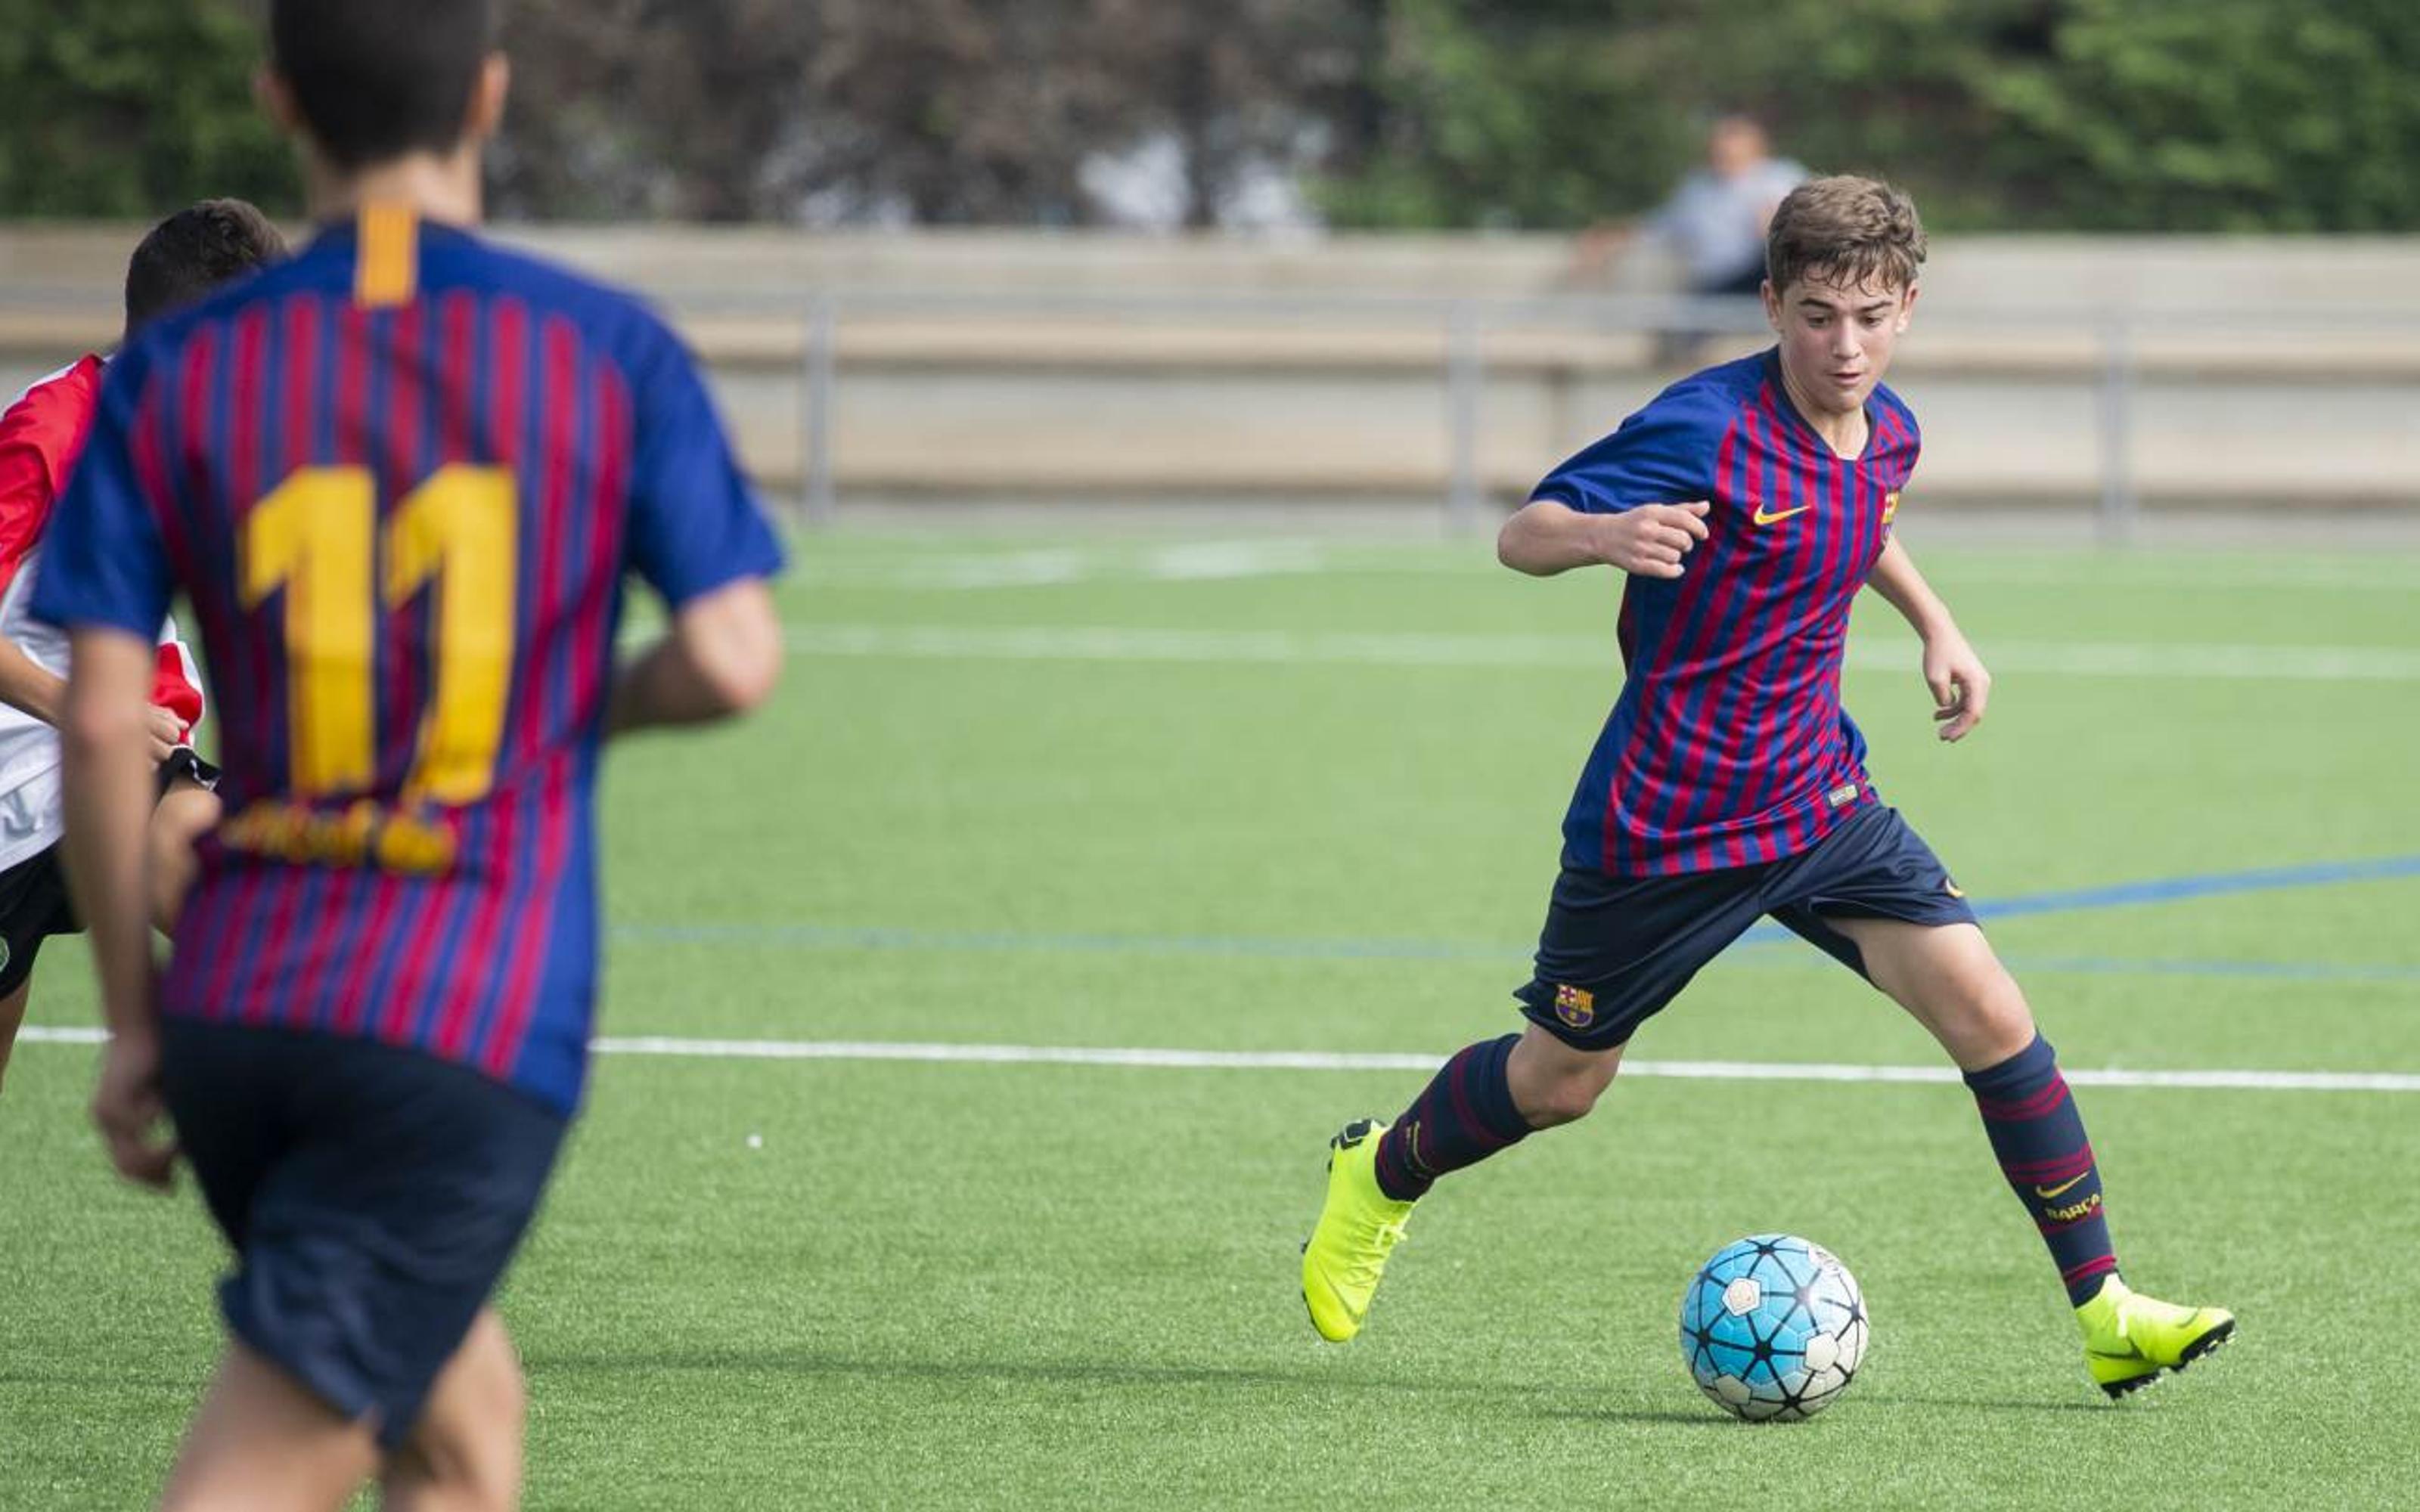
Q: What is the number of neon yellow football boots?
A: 2